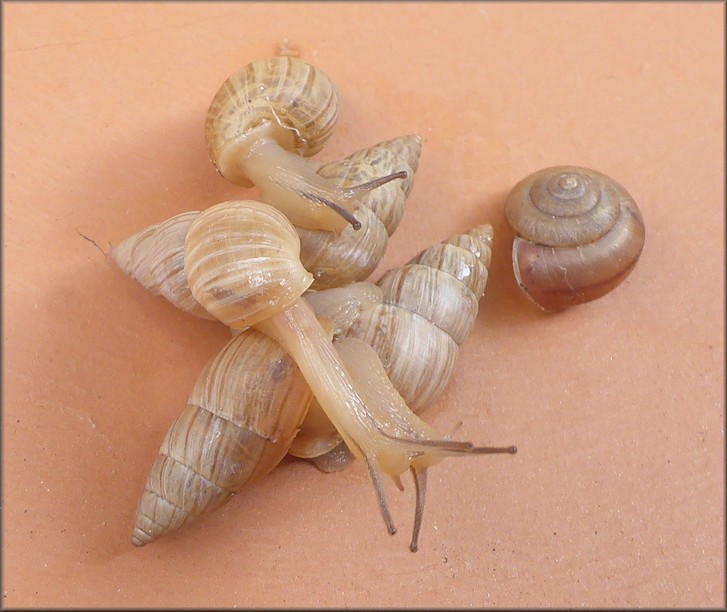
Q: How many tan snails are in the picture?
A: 6